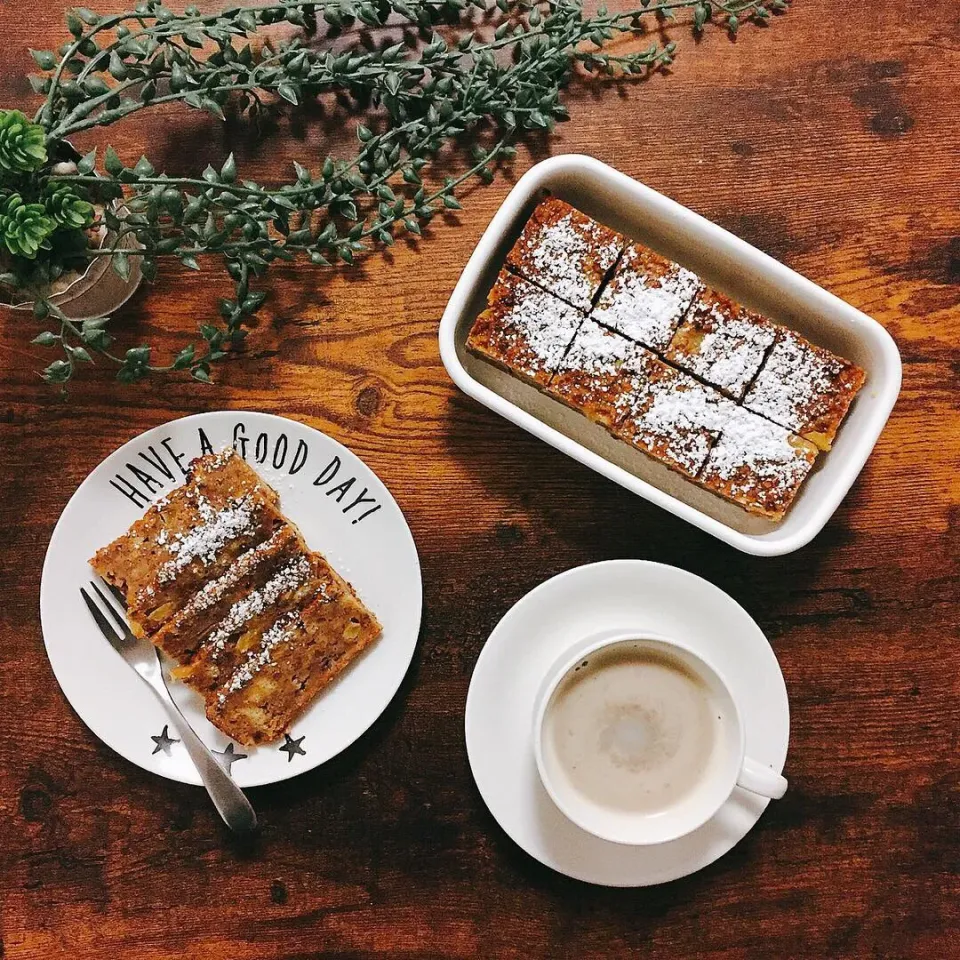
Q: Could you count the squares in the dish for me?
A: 8